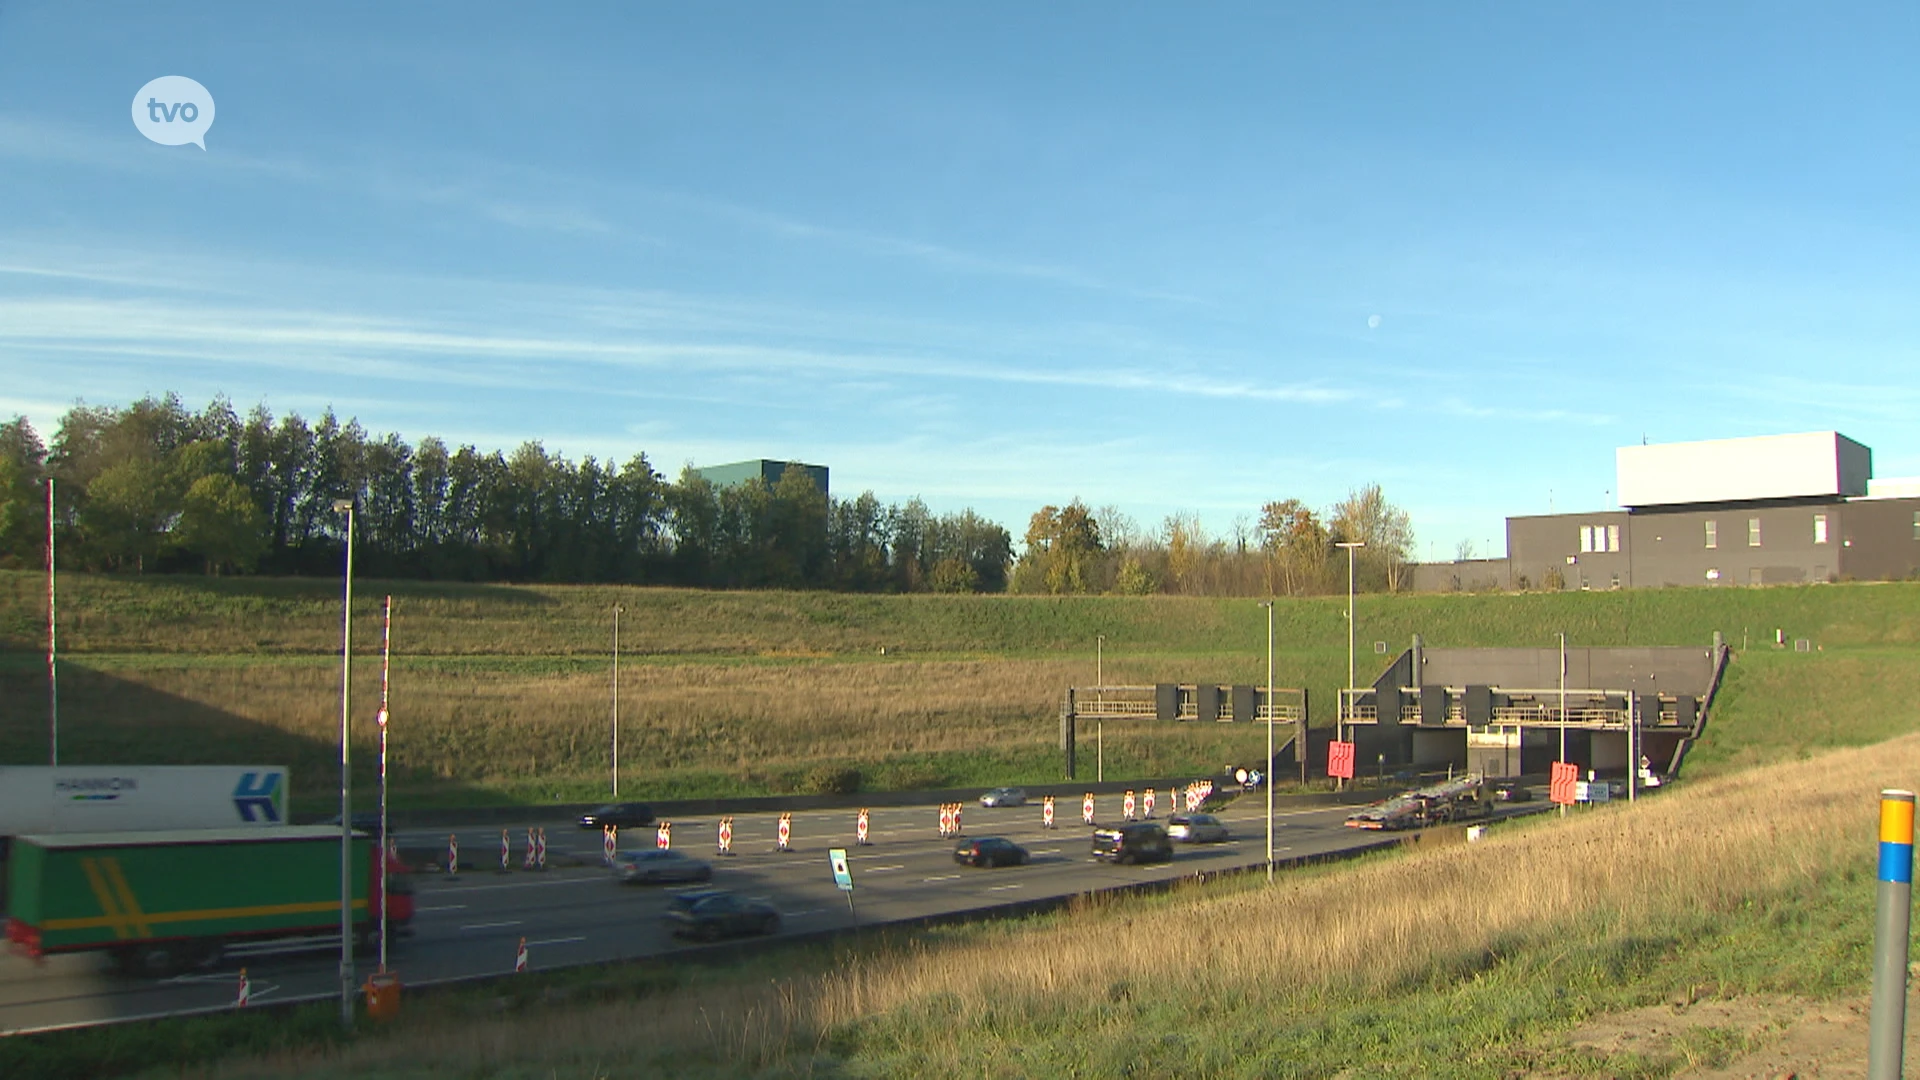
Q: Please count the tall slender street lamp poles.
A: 6